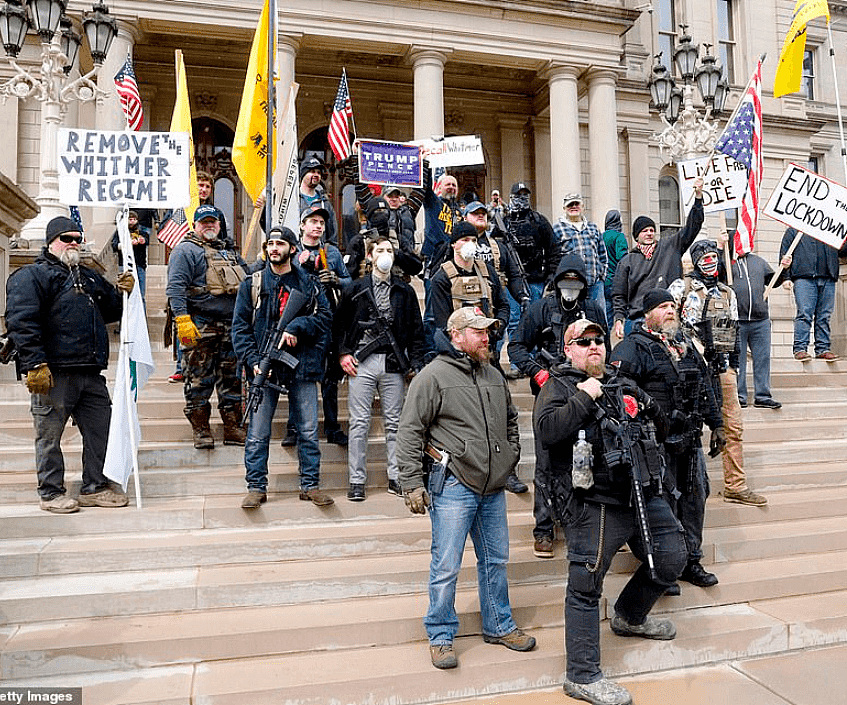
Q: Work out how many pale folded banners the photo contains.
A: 2